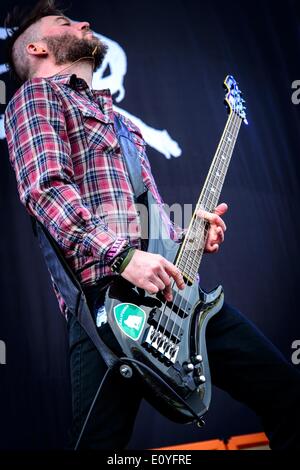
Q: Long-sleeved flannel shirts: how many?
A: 1